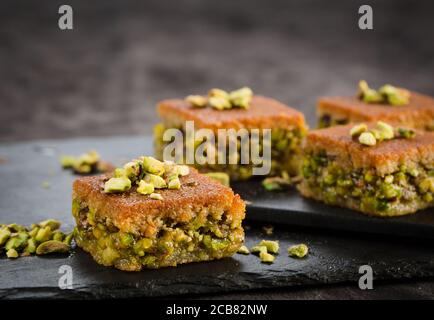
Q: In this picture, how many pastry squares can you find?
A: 4